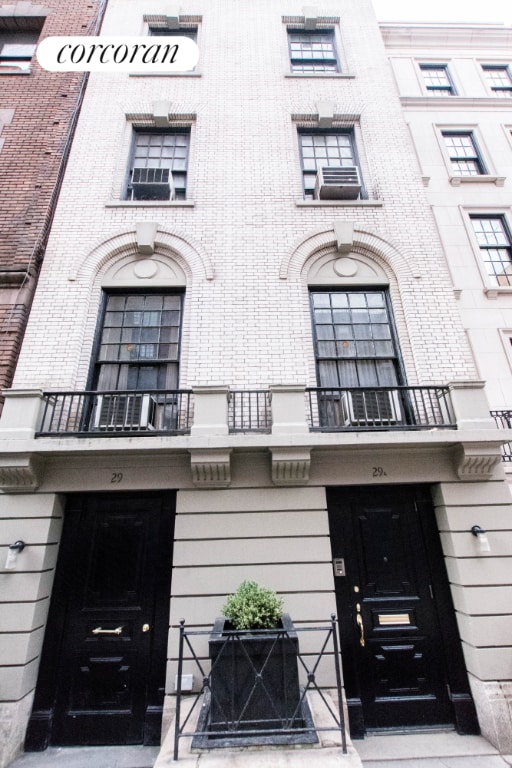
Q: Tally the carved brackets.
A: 4